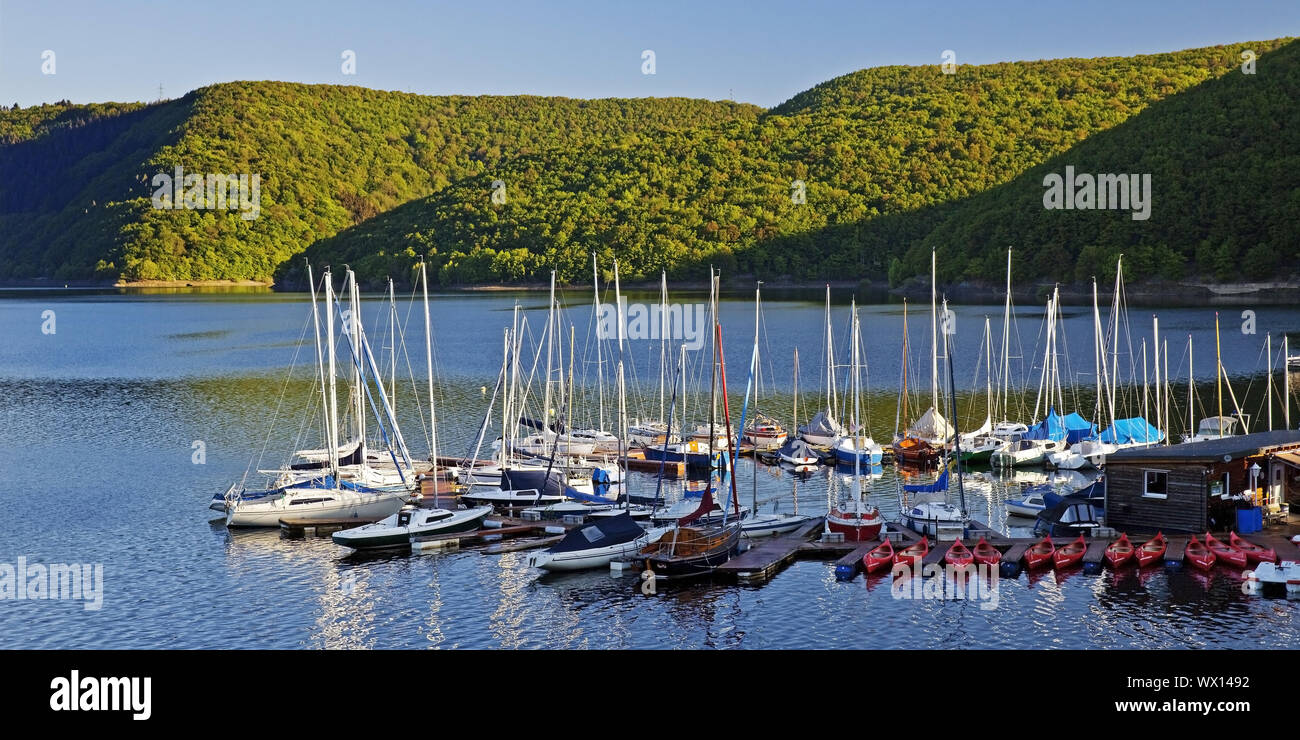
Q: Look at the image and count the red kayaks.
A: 11